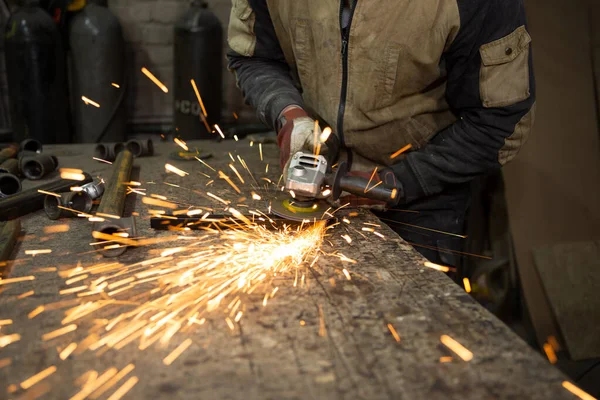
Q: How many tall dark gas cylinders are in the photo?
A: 3